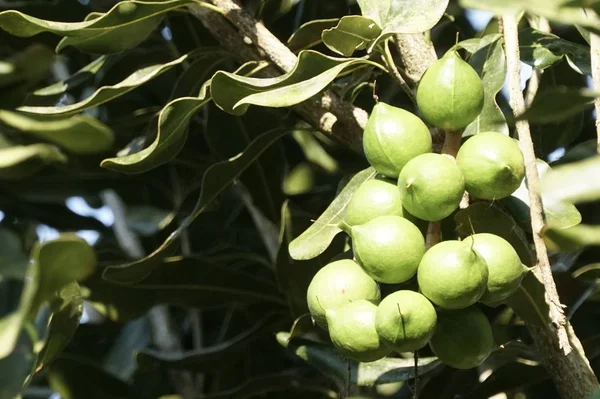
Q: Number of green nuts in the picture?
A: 12